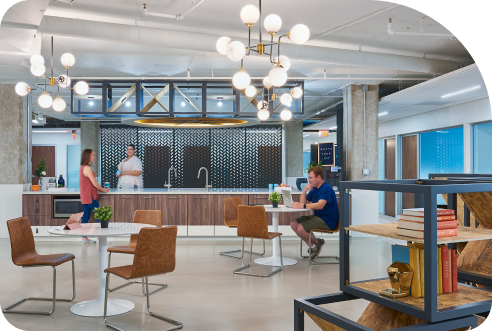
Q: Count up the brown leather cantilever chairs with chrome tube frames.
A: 6